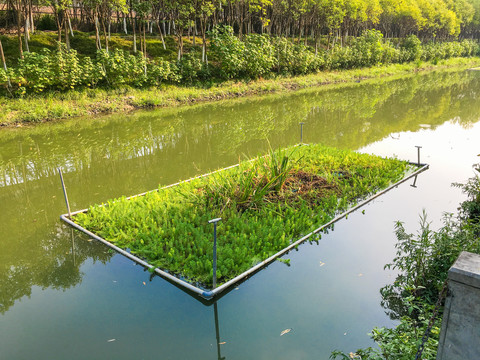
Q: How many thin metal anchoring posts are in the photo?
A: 4